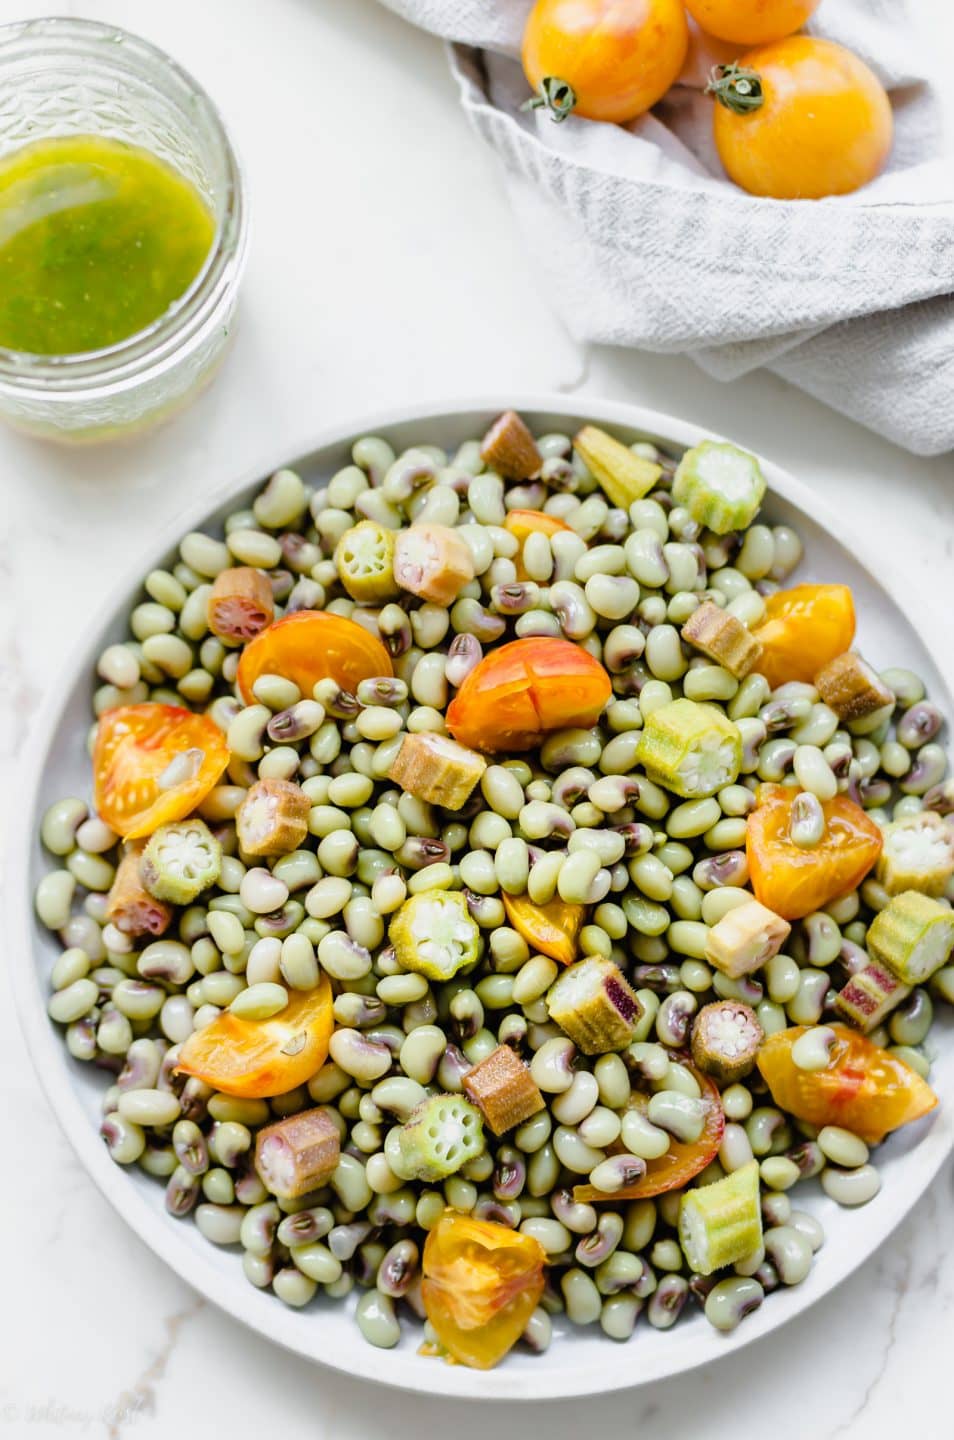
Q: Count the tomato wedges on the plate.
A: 11